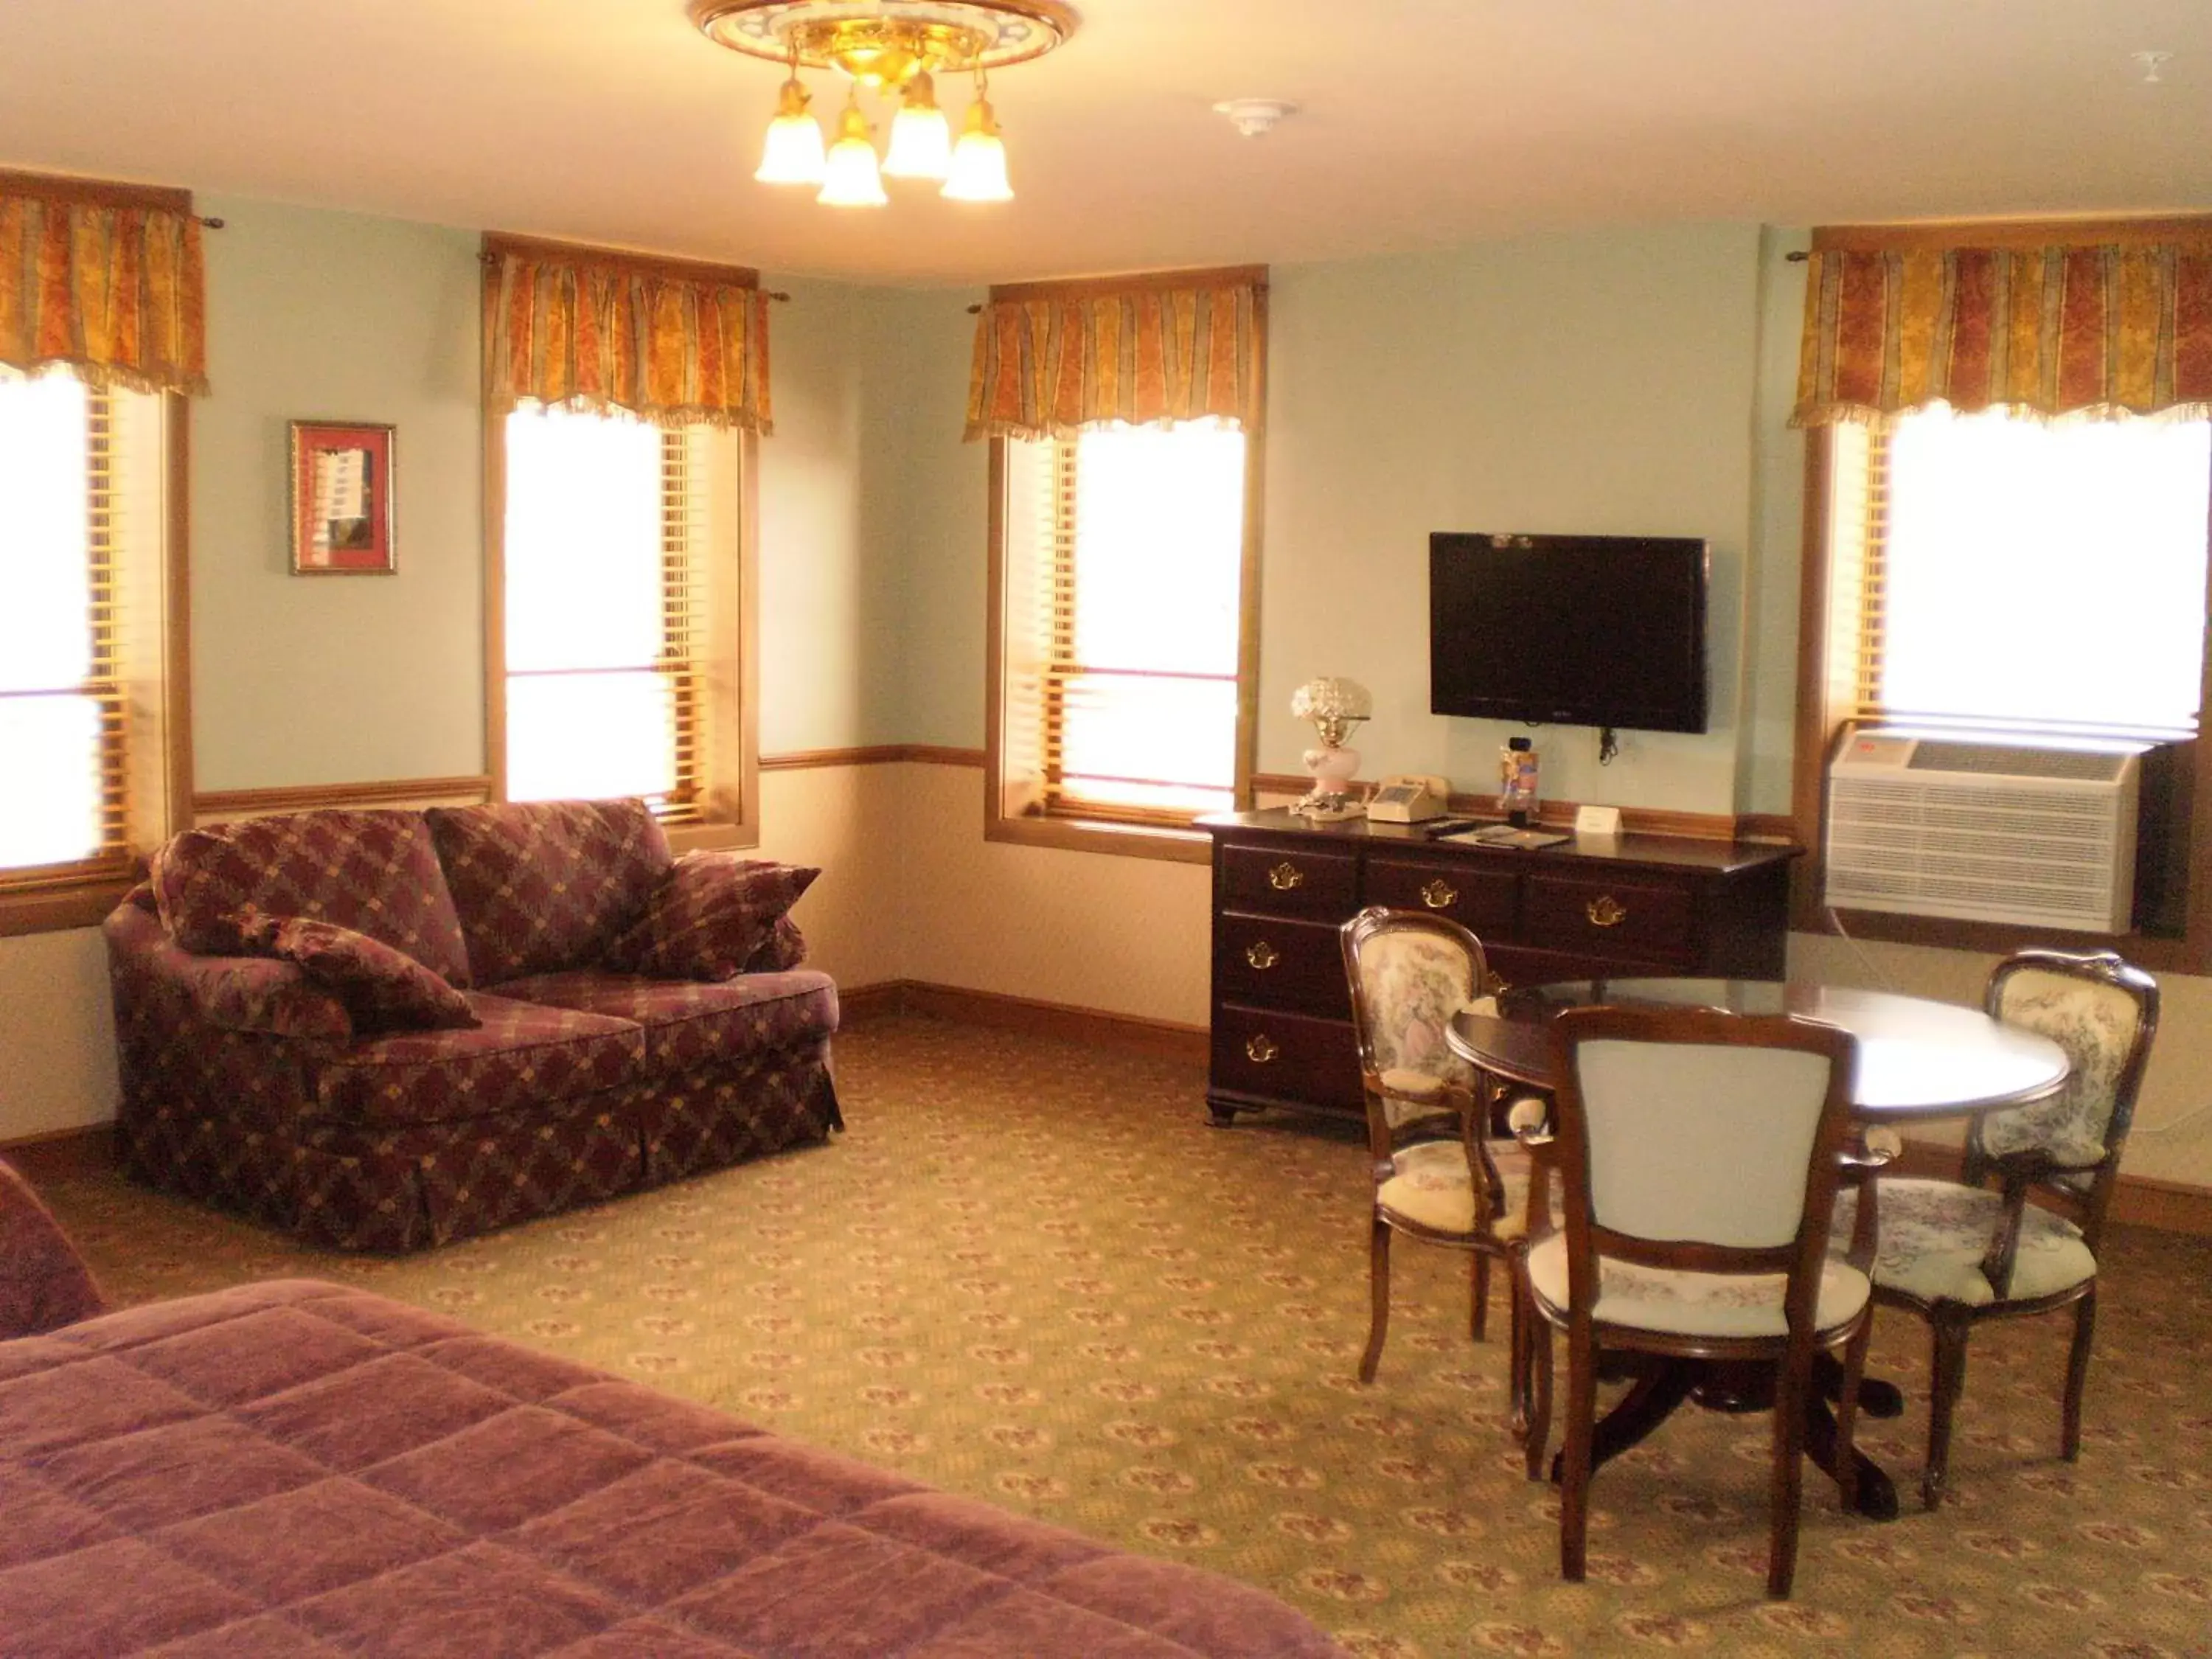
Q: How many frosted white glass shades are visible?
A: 4